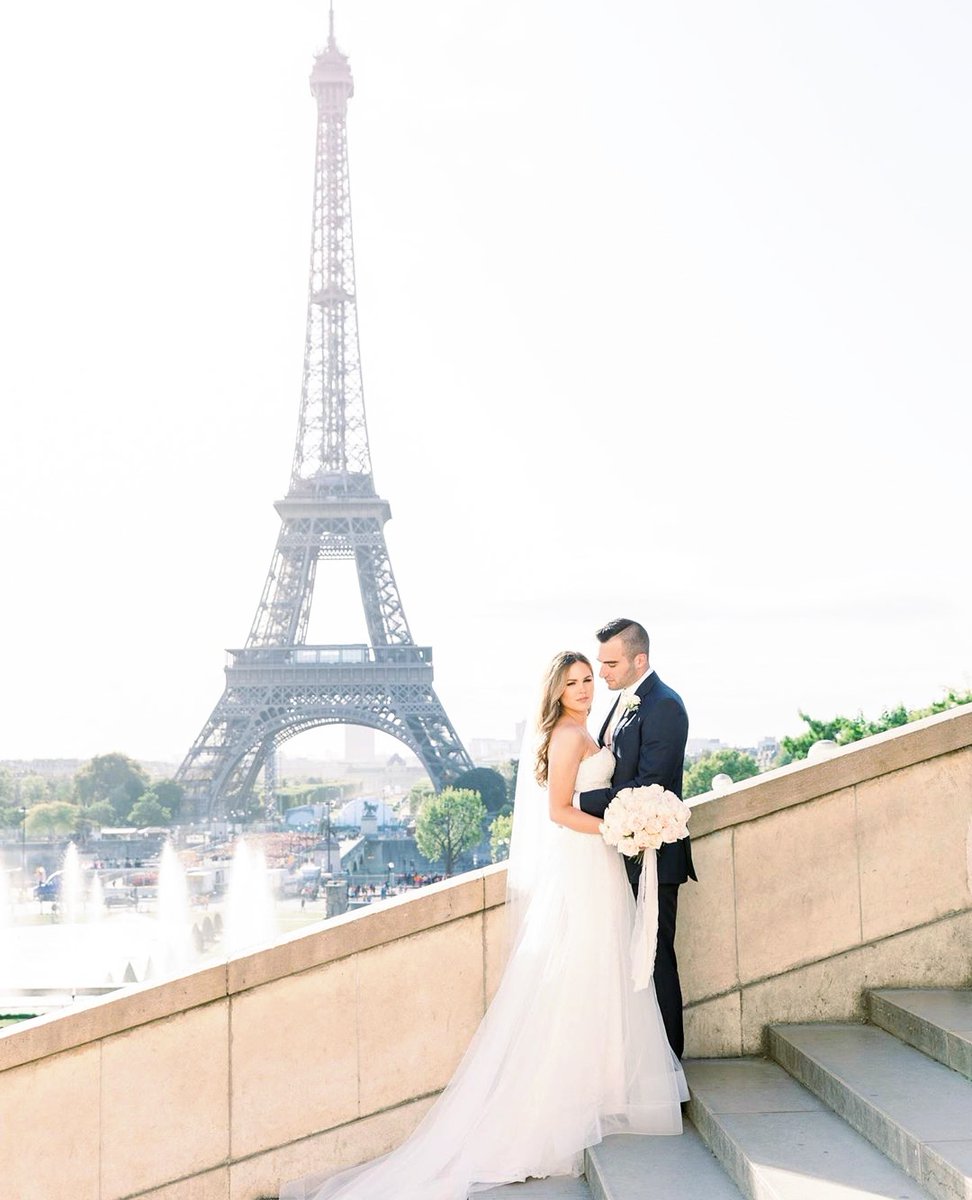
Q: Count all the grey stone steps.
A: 5